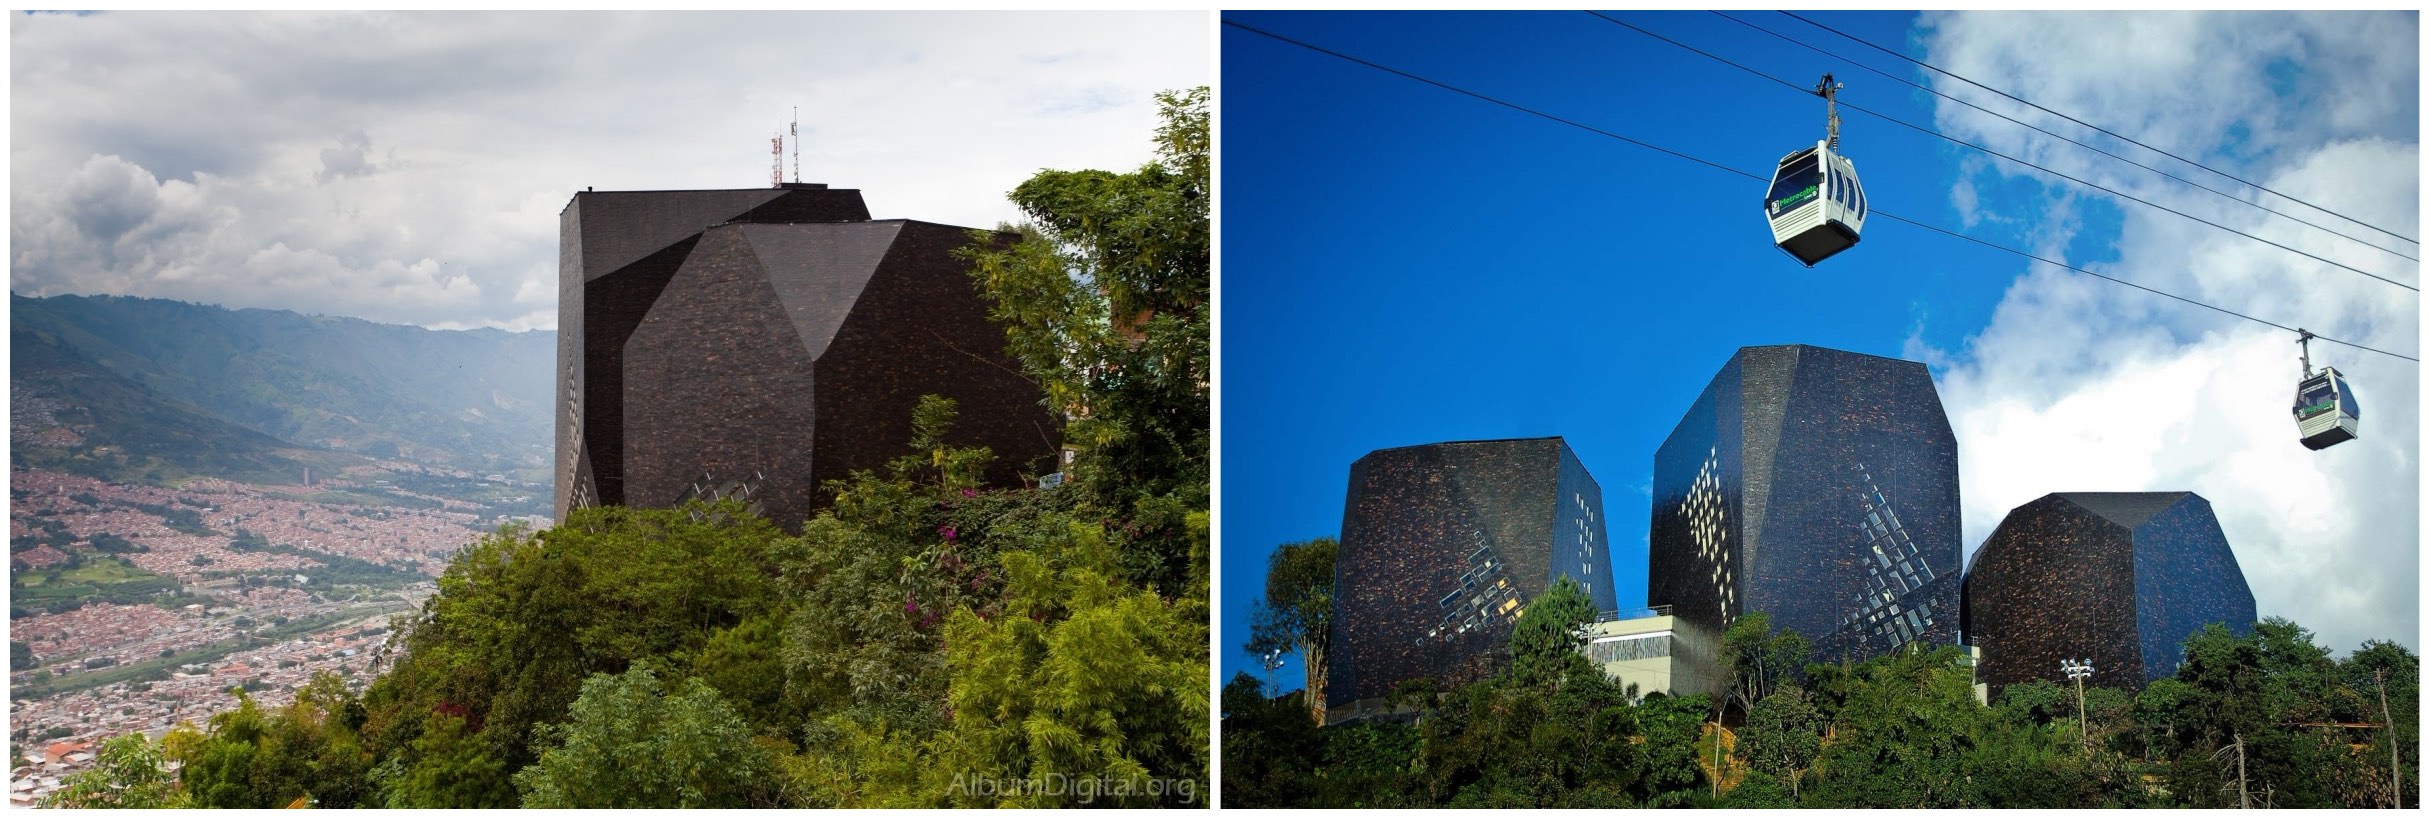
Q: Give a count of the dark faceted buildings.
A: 5